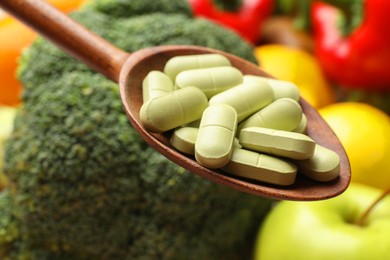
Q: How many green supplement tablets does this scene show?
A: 13